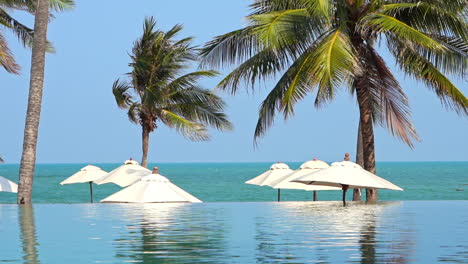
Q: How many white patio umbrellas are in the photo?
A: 7